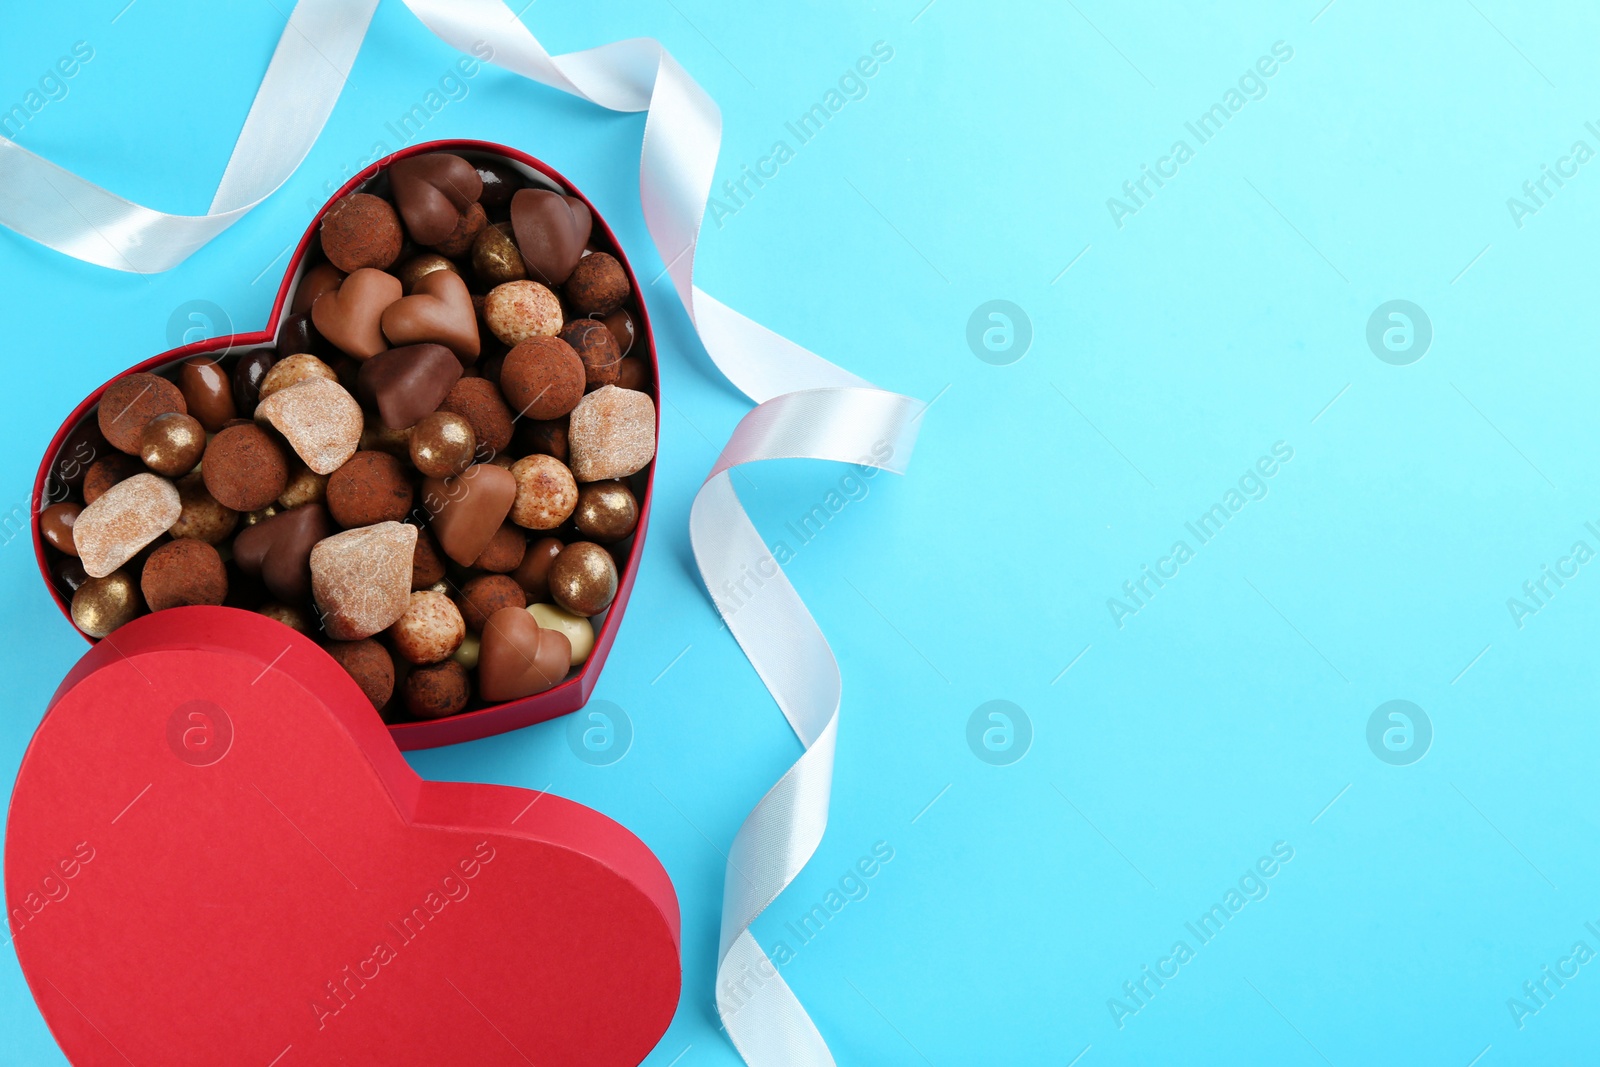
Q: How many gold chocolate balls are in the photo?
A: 7